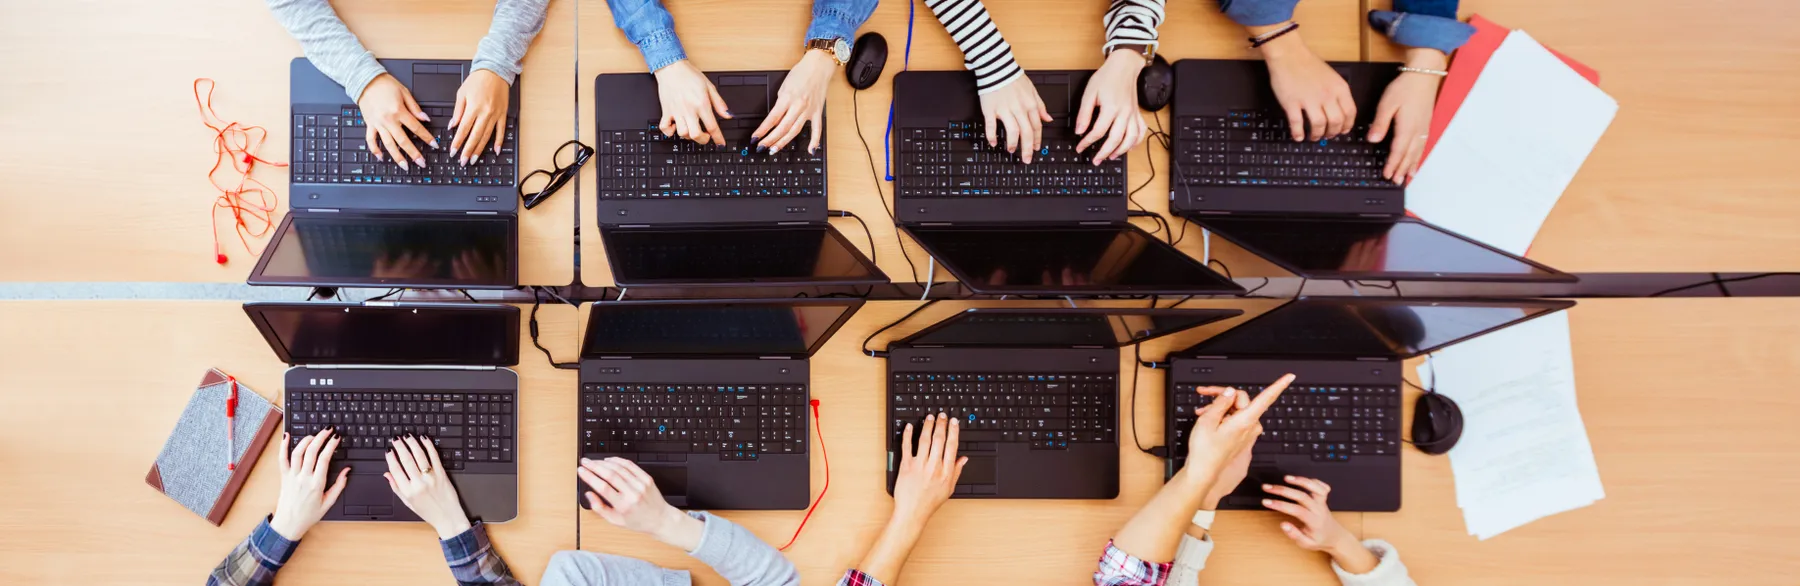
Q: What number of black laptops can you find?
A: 8